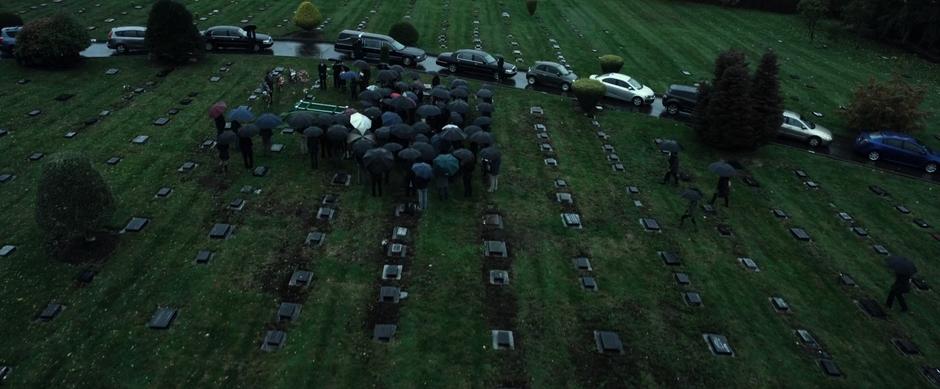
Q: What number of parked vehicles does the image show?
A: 10